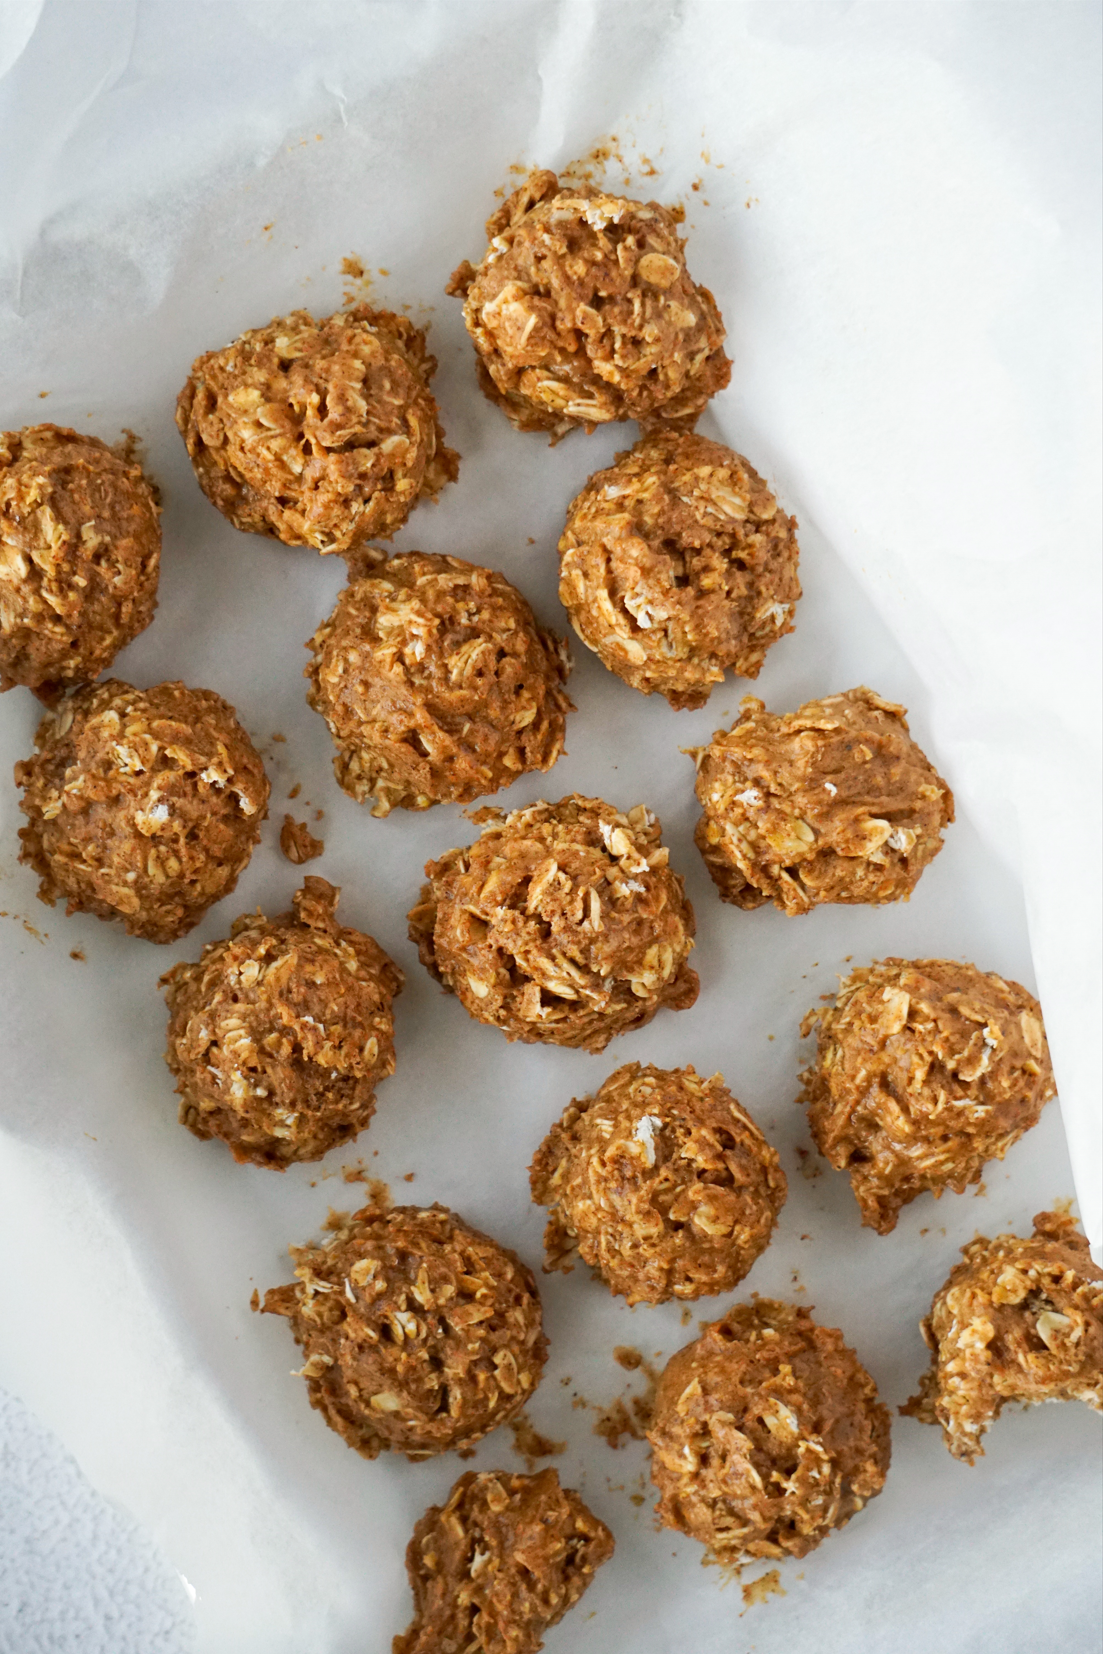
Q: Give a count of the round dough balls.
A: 15